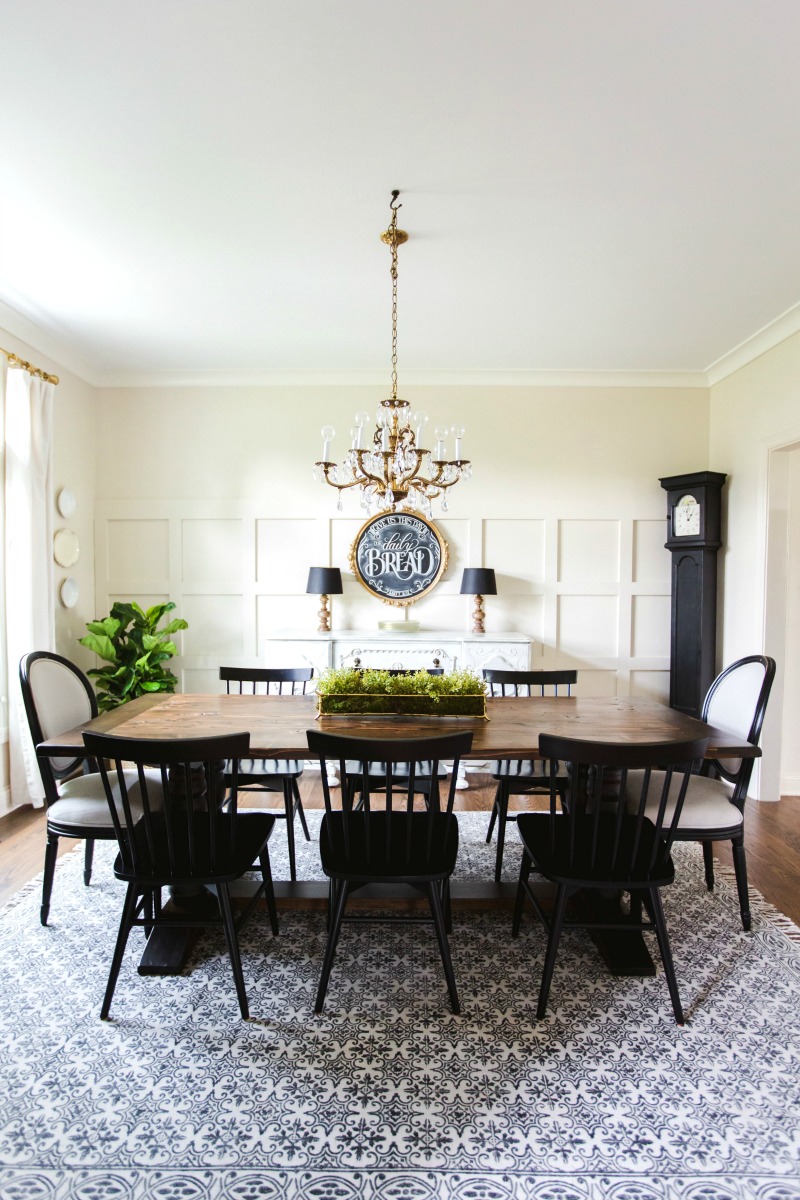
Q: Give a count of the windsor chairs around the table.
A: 6